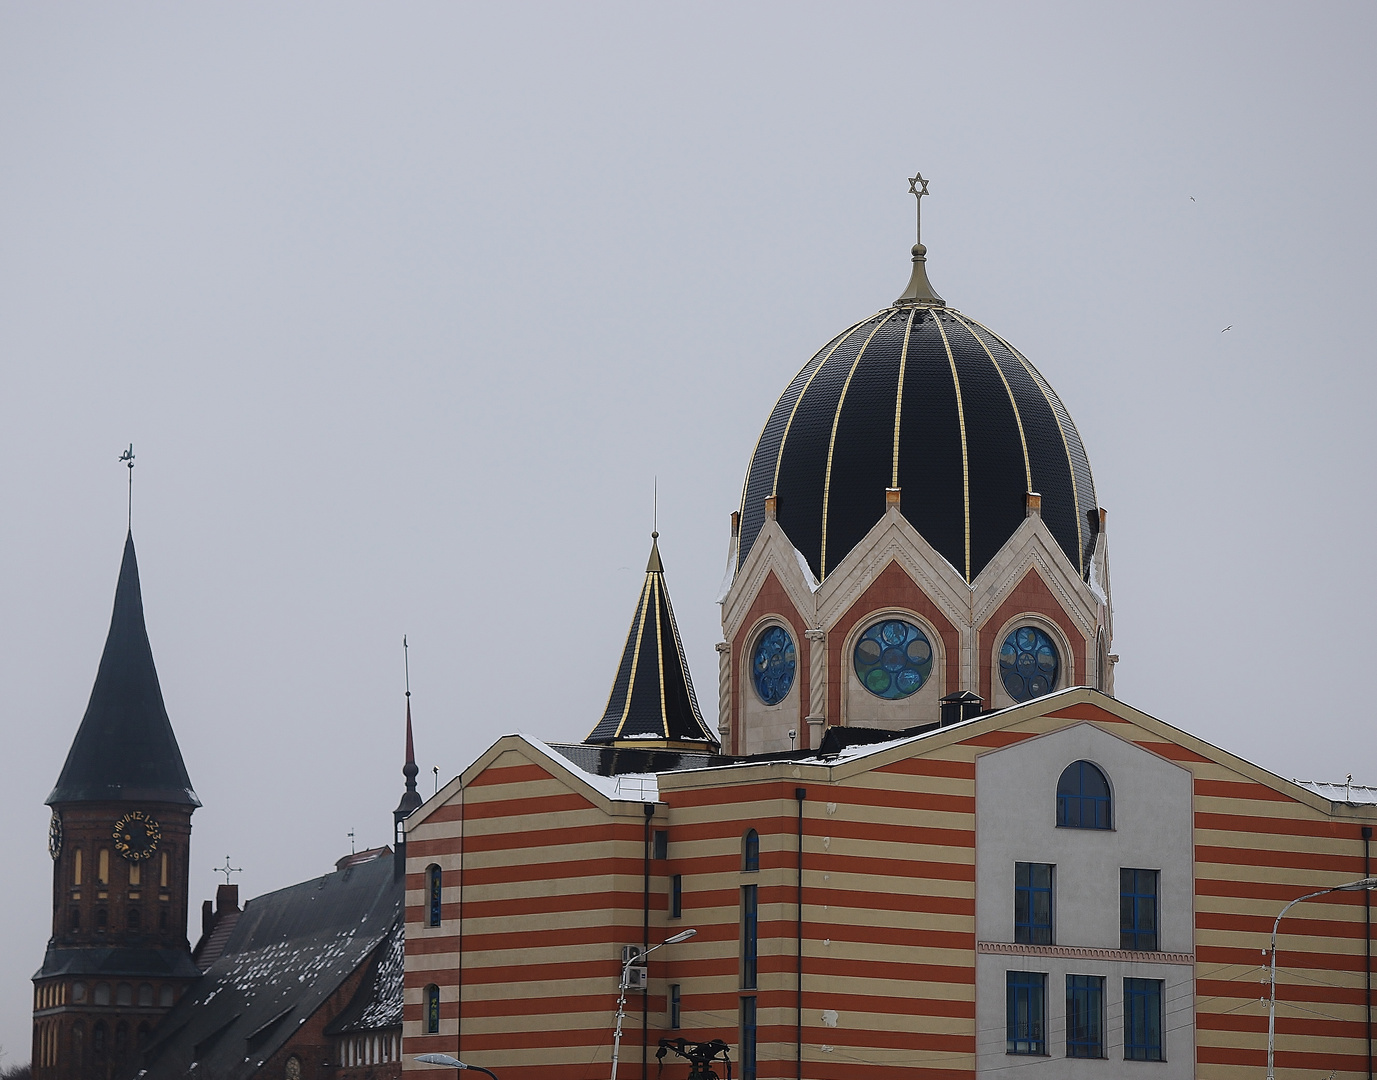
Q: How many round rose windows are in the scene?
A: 3